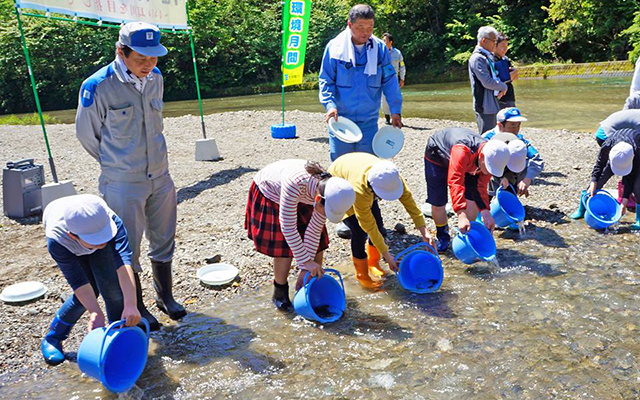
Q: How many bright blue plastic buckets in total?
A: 6